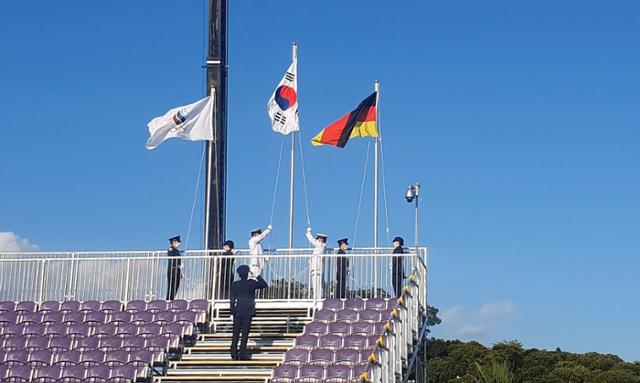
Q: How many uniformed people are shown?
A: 7